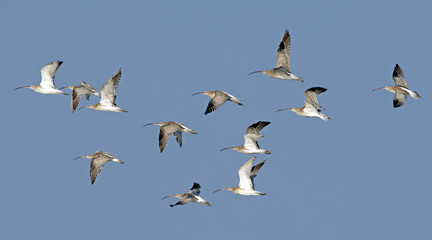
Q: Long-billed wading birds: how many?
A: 12